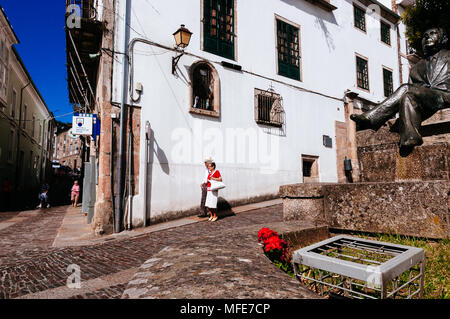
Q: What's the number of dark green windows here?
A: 6